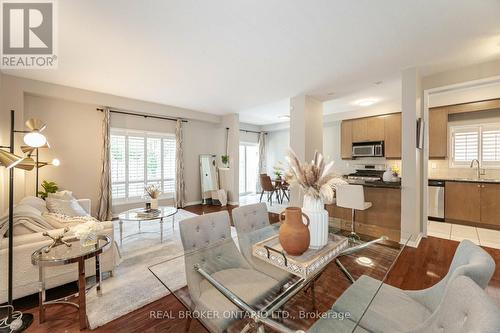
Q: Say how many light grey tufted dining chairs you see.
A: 4